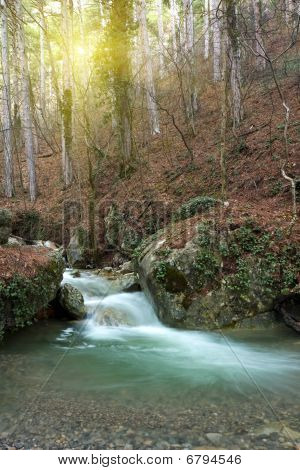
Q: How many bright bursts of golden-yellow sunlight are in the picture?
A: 1